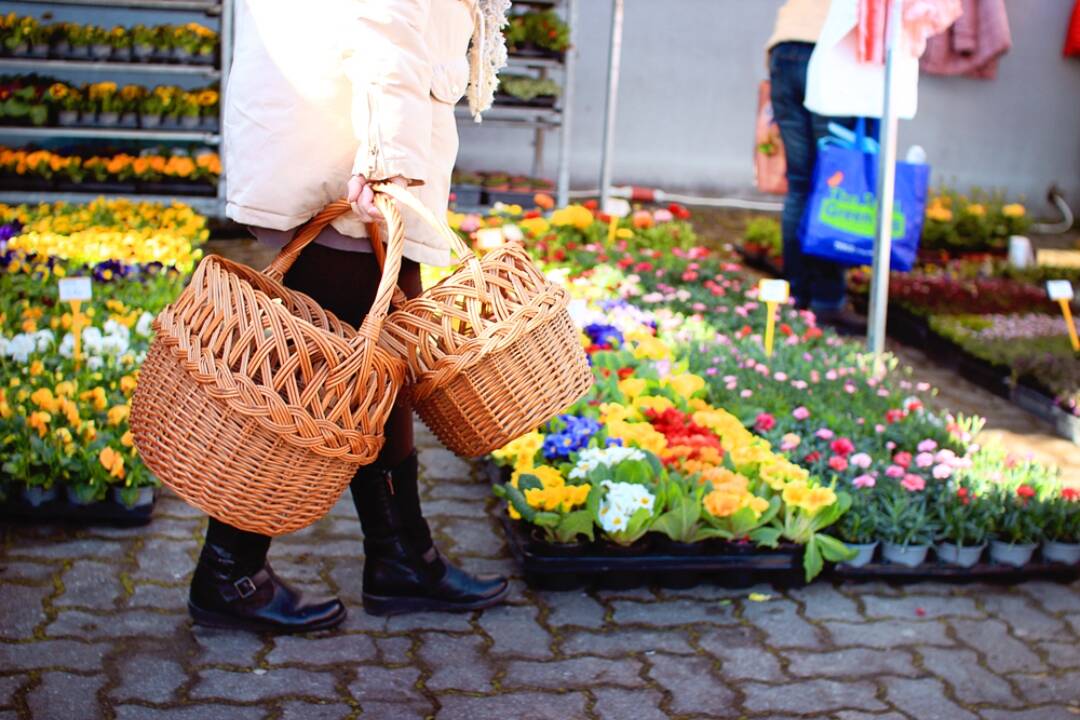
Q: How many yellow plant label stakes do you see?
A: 4